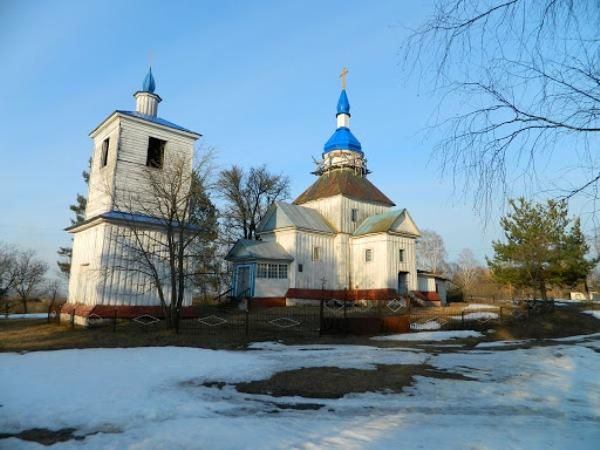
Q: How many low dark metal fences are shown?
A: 1